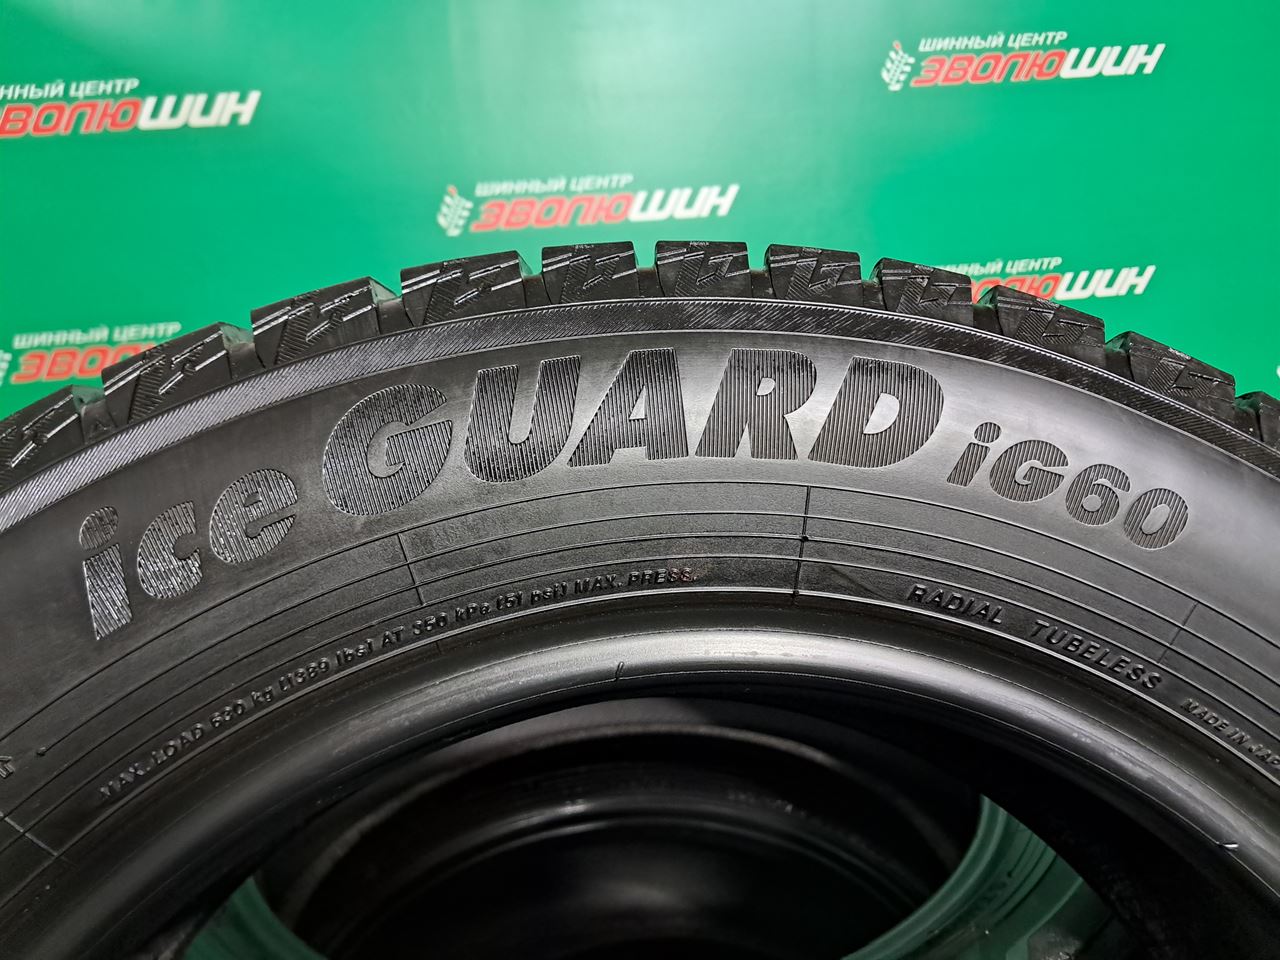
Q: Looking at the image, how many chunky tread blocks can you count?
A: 11